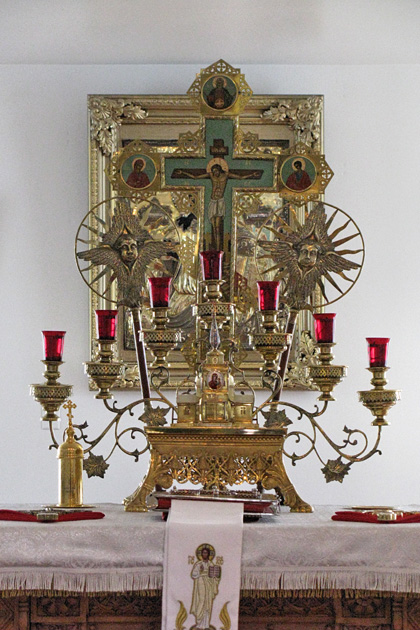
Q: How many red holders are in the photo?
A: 7